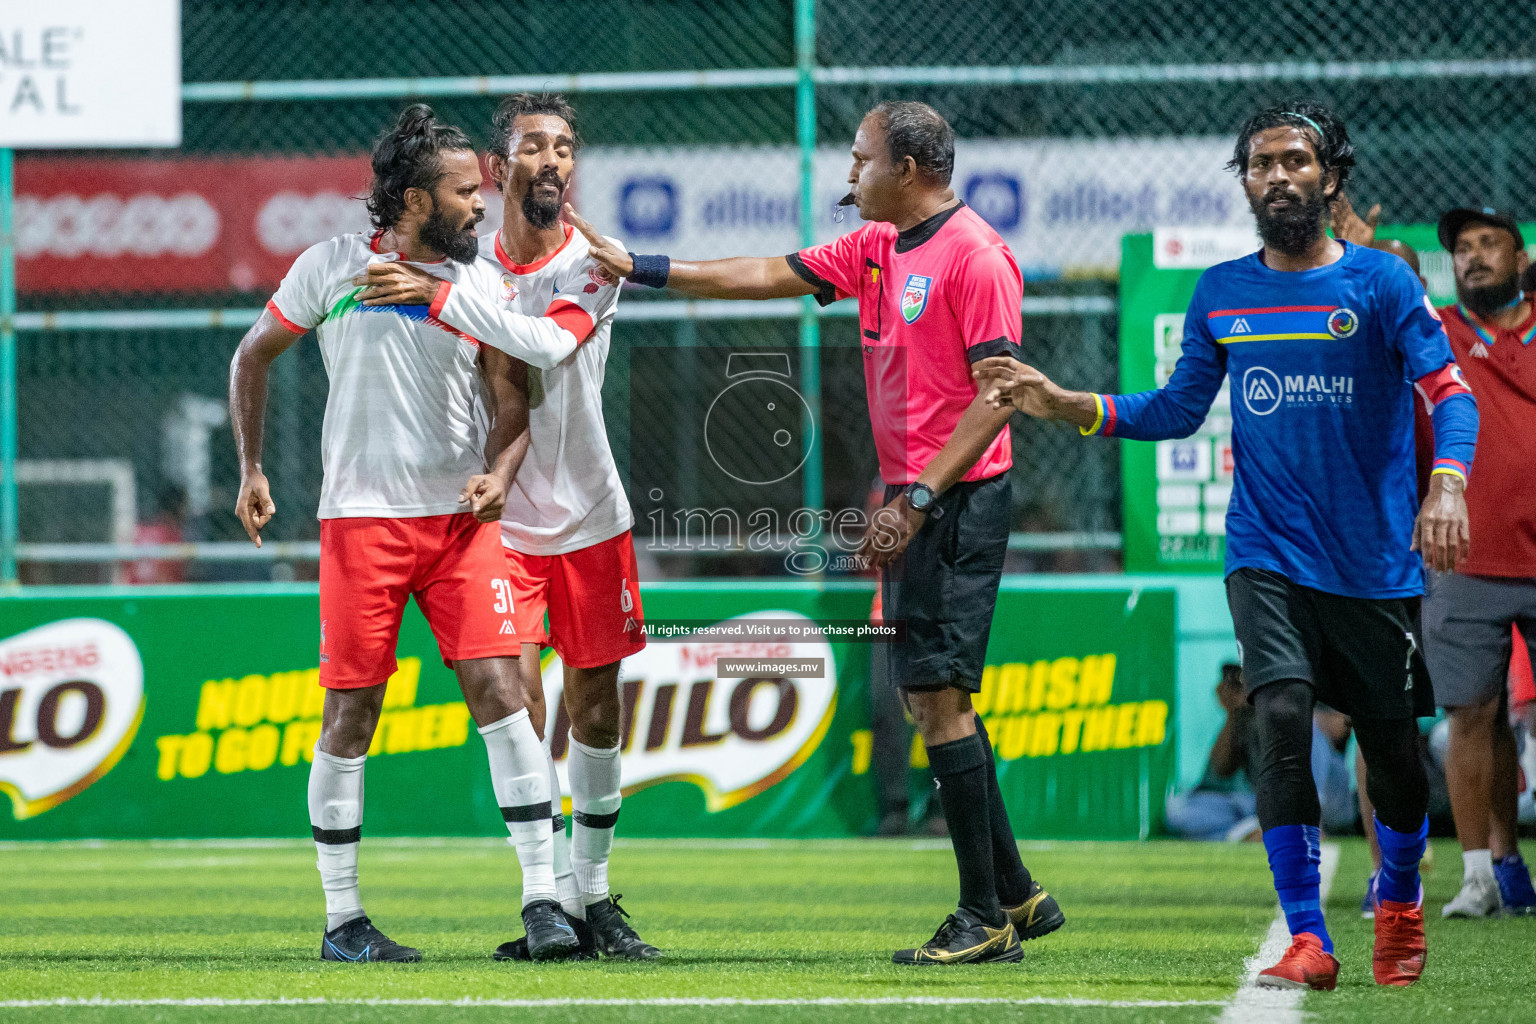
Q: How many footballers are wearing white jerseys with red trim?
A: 2